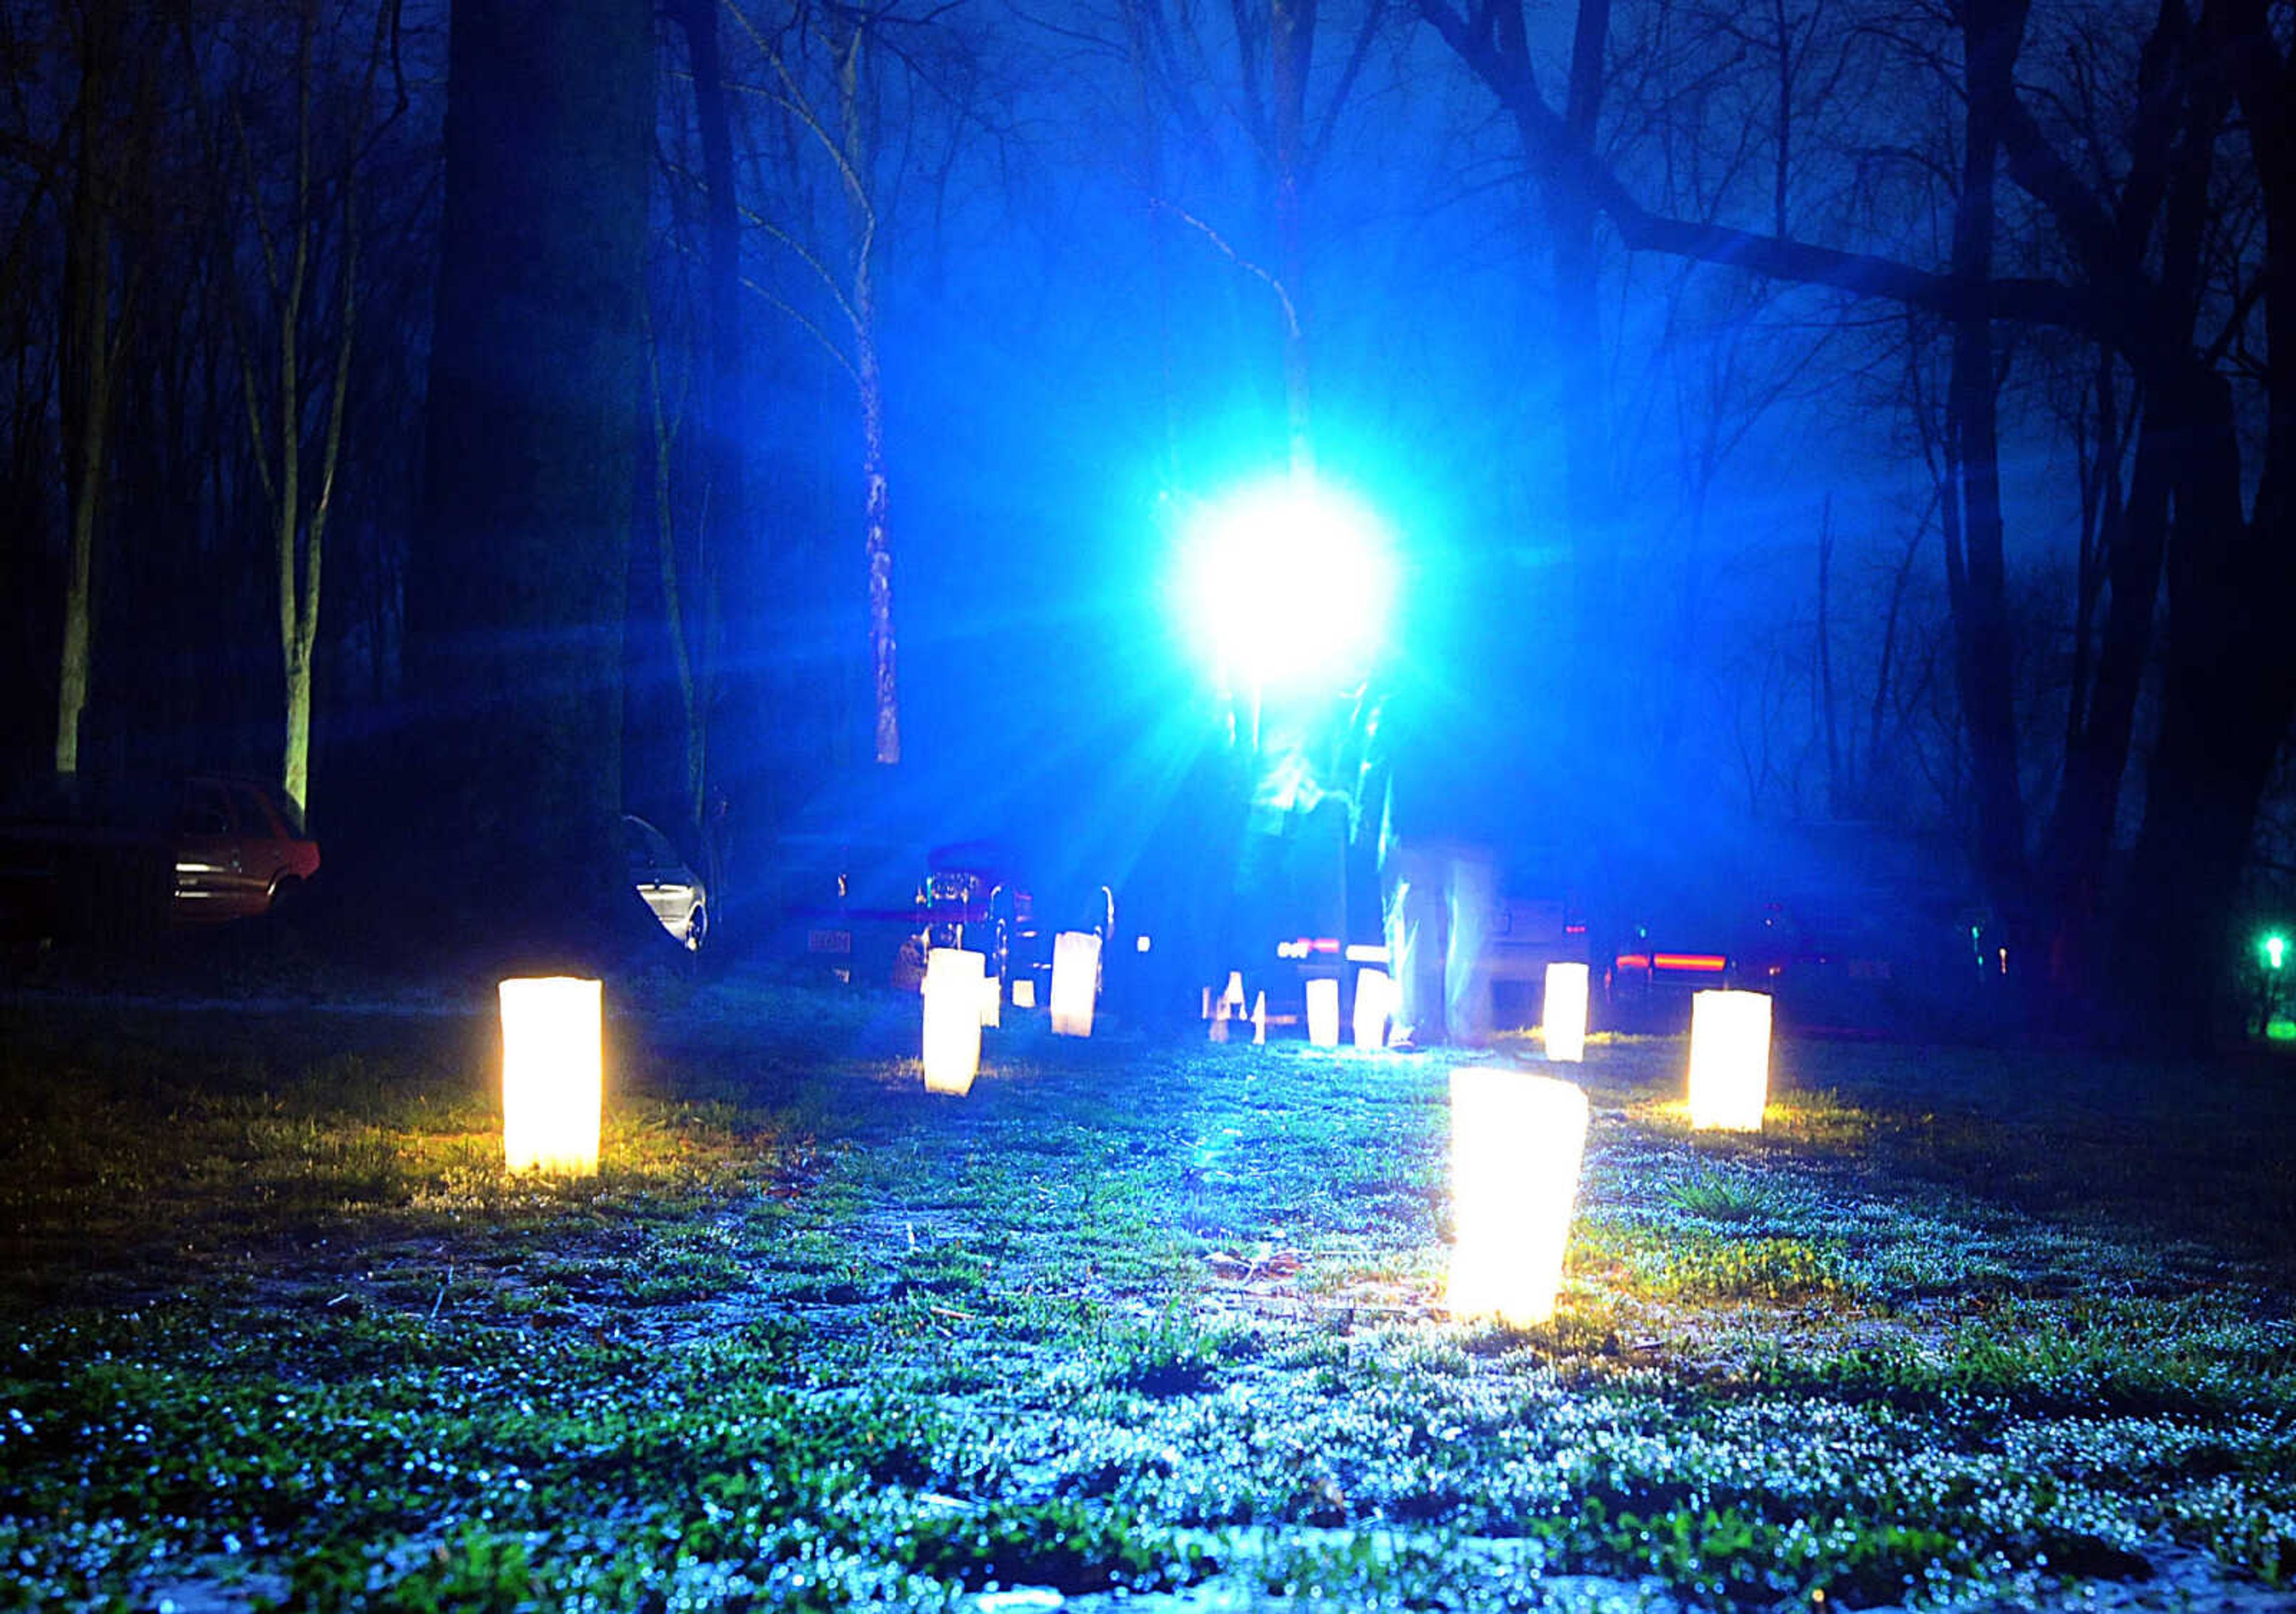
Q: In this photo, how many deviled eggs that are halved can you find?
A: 0